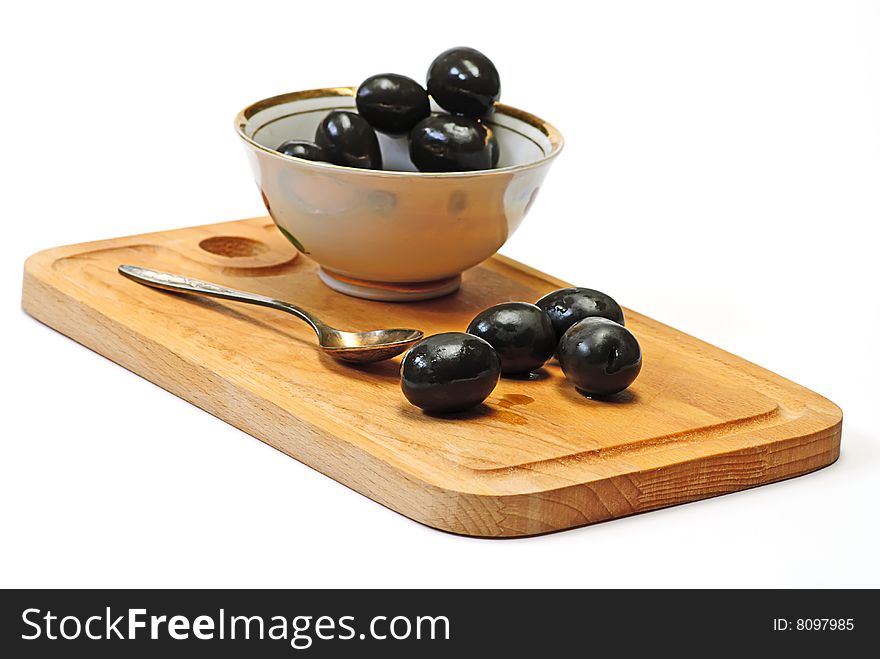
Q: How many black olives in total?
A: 9